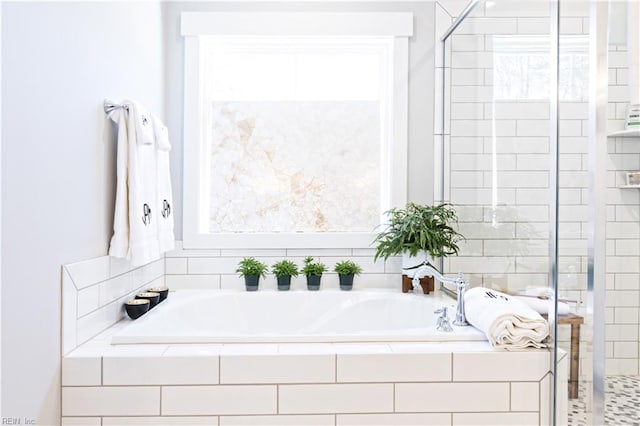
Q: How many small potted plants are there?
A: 4